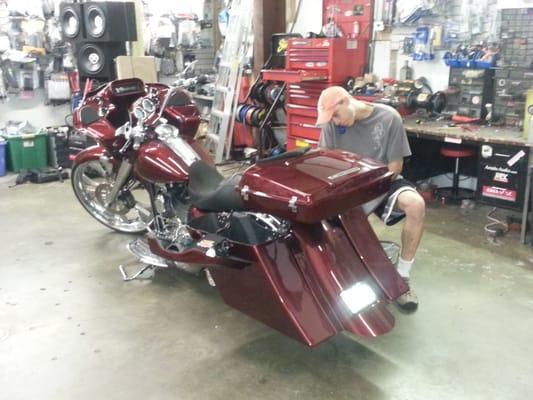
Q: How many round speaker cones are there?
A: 3